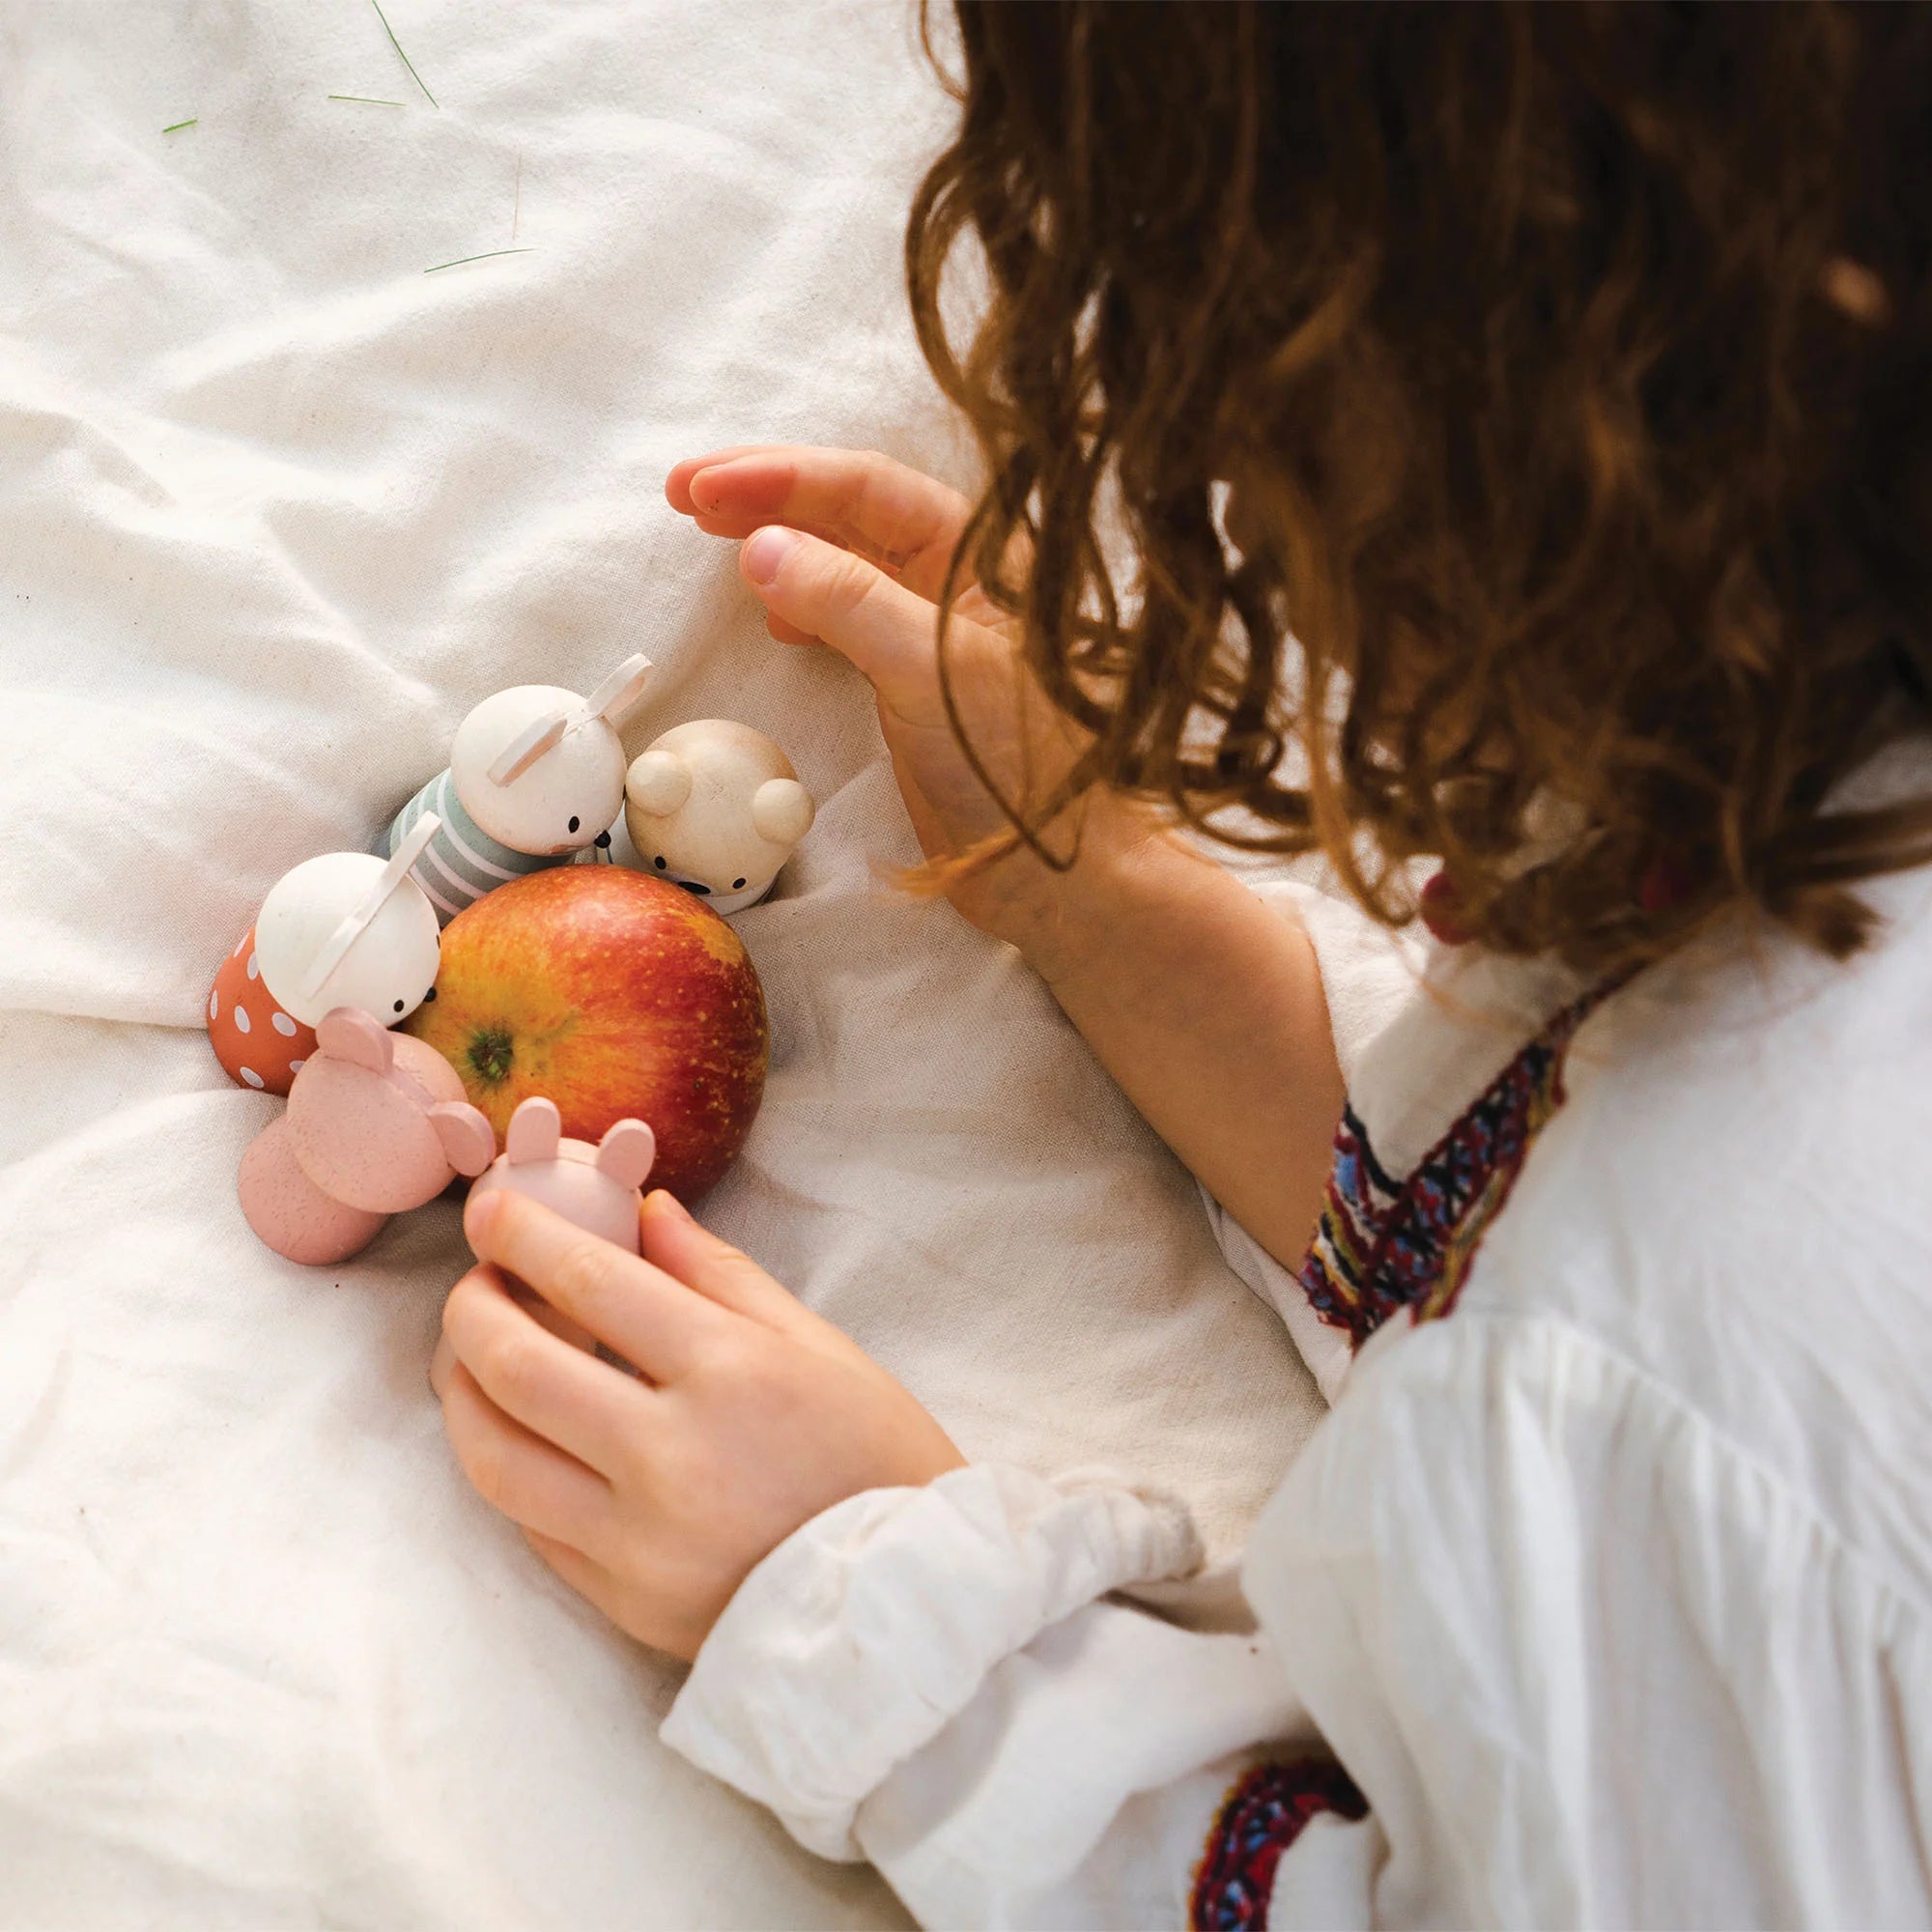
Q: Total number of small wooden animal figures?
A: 5